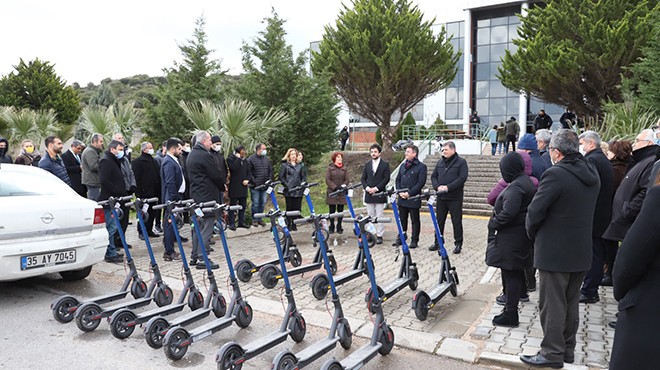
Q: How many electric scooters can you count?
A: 13